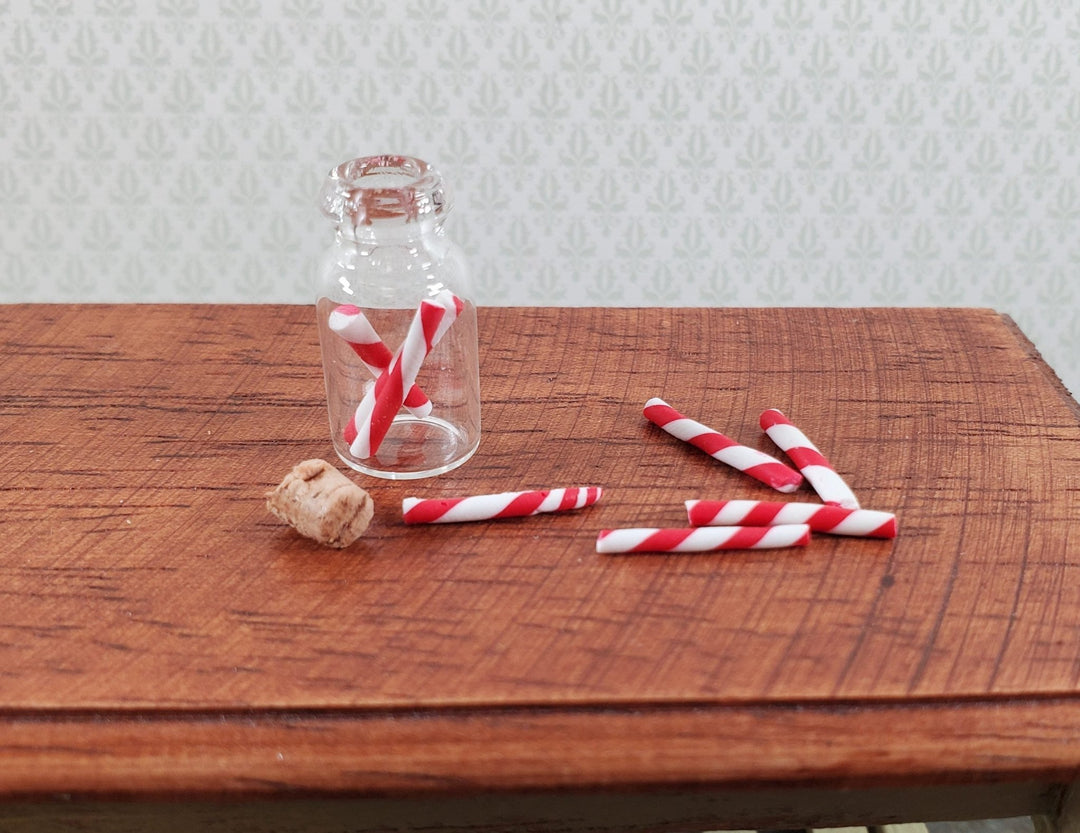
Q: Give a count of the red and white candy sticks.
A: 8